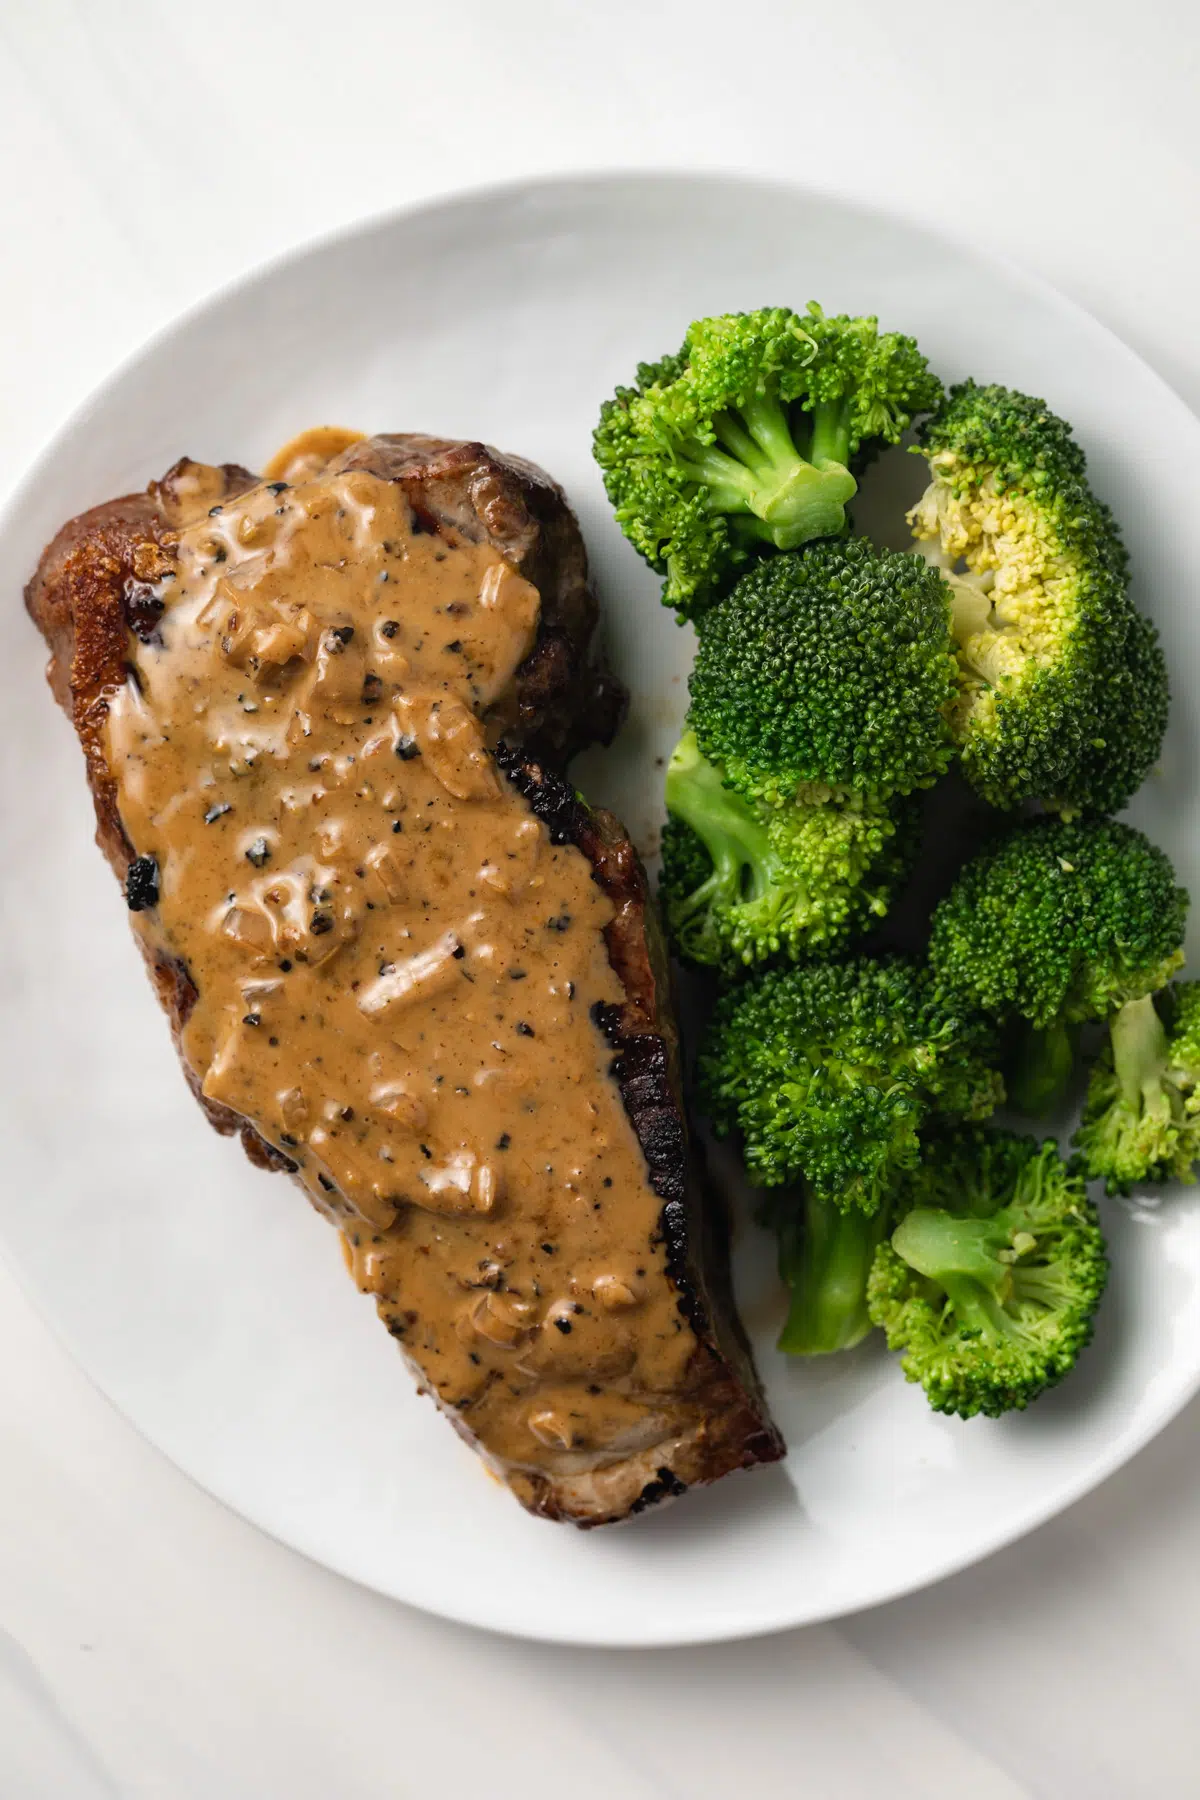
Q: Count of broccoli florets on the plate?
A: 8